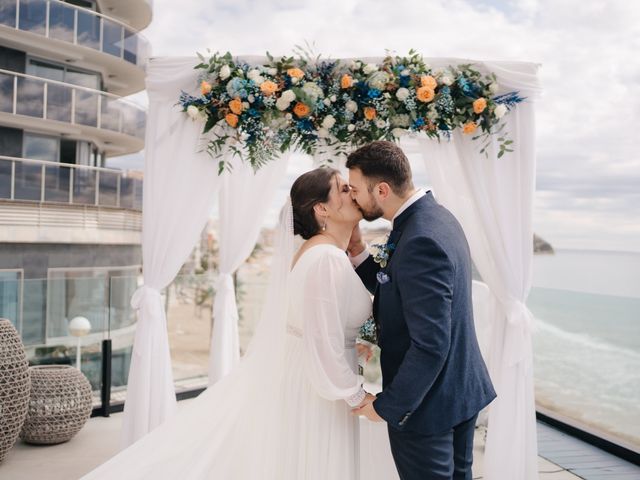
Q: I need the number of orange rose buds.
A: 12